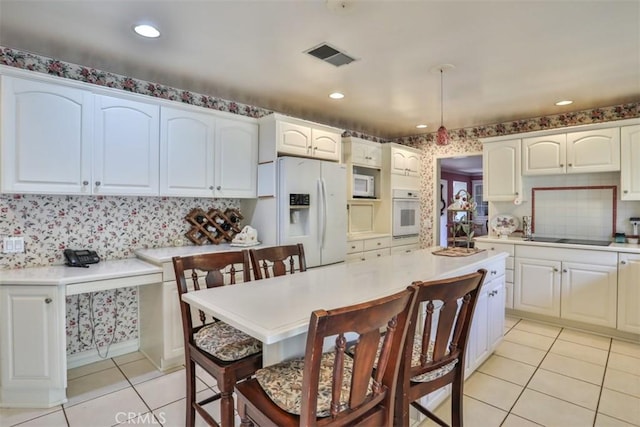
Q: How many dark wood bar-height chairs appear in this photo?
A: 4